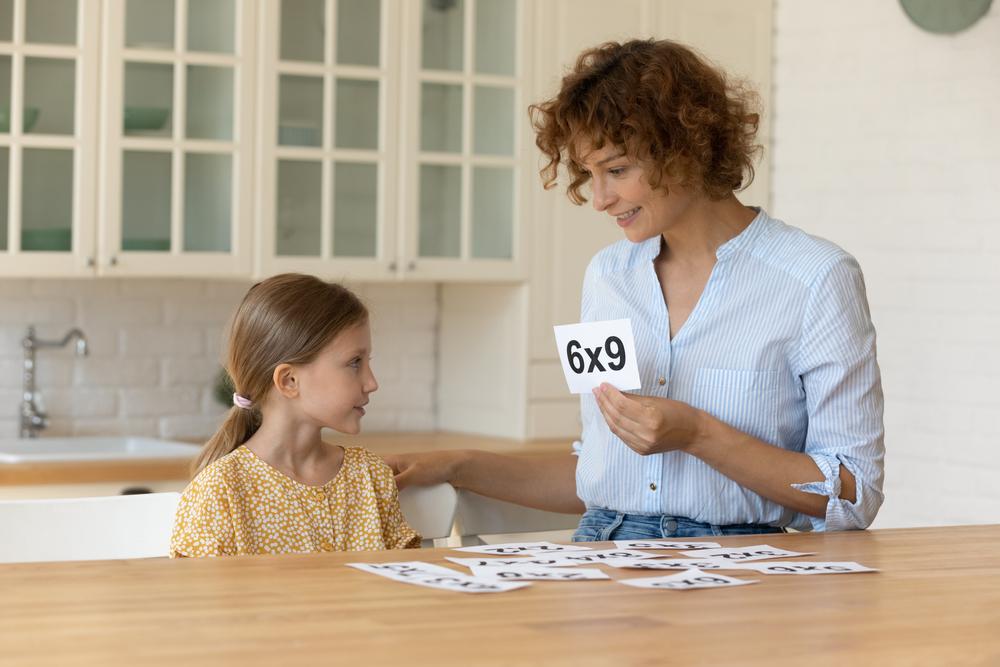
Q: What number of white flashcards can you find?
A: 12